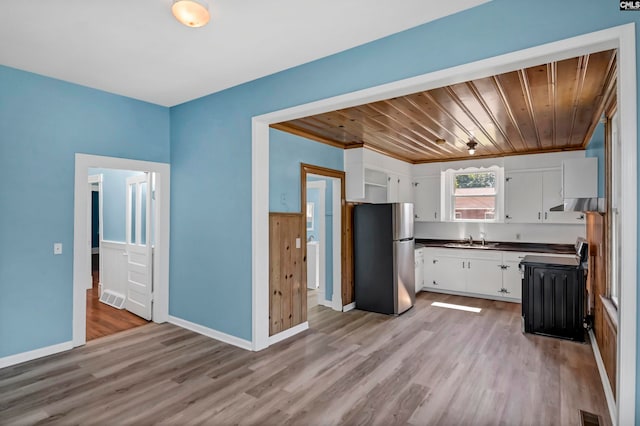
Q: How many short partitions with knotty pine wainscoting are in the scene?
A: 1